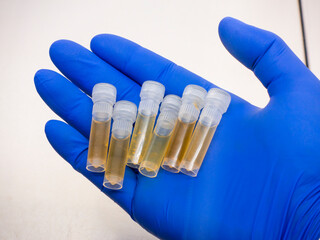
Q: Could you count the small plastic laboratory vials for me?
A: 6